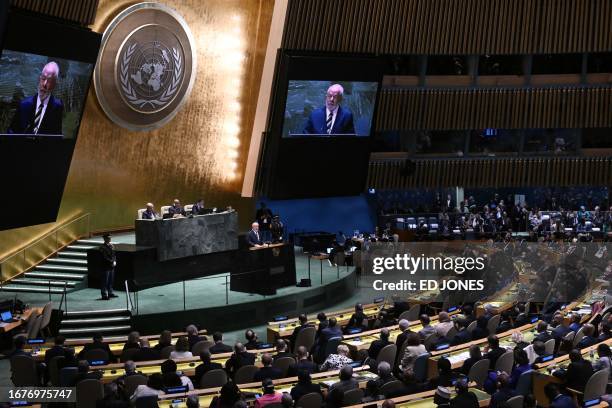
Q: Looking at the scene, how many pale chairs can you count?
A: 3